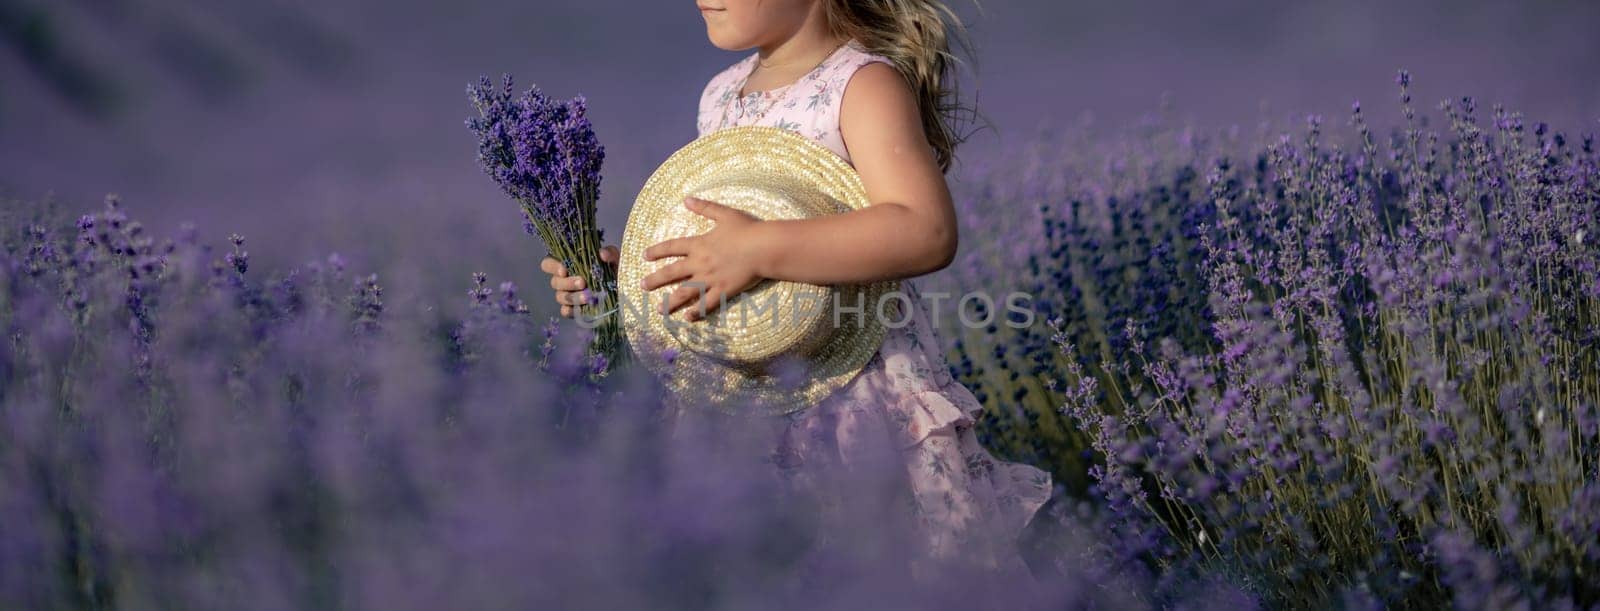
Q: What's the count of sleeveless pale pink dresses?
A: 1